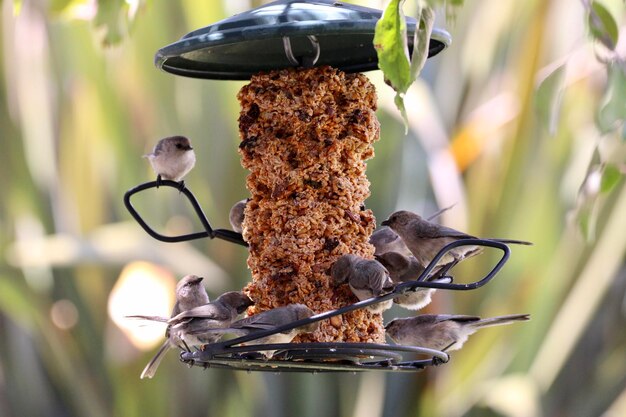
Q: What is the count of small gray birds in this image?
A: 10